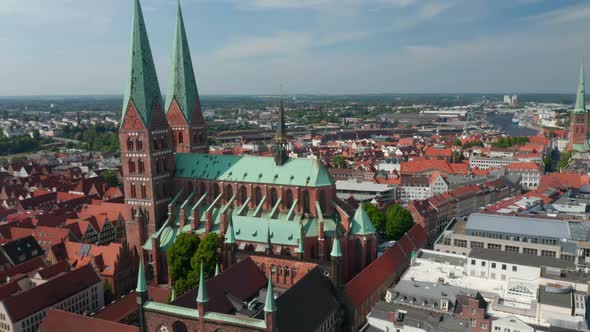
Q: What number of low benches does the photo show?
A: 0